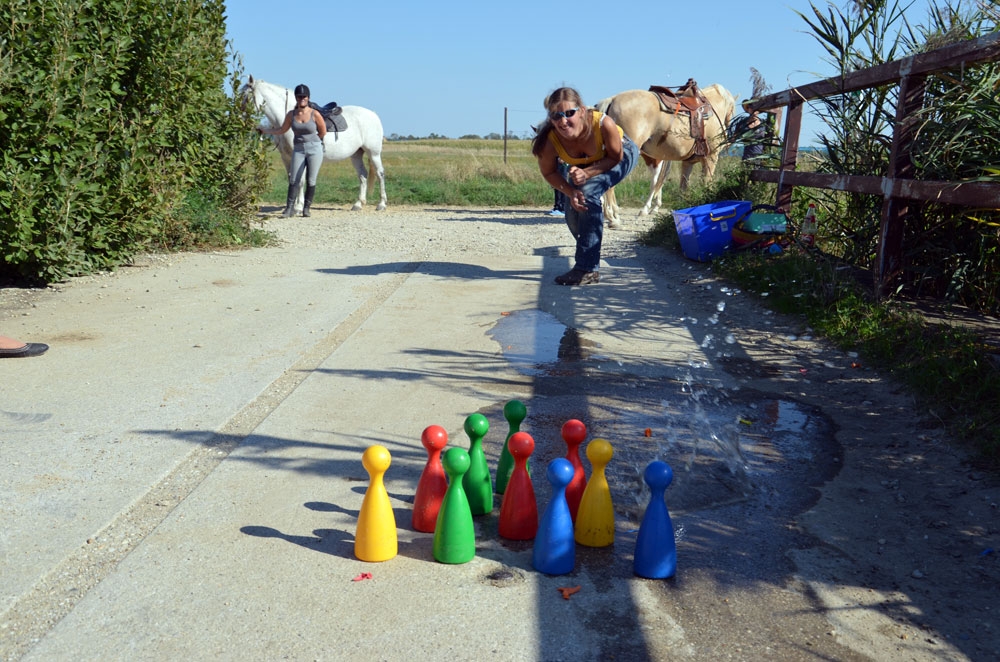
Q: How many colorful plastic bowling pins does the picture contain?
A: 10